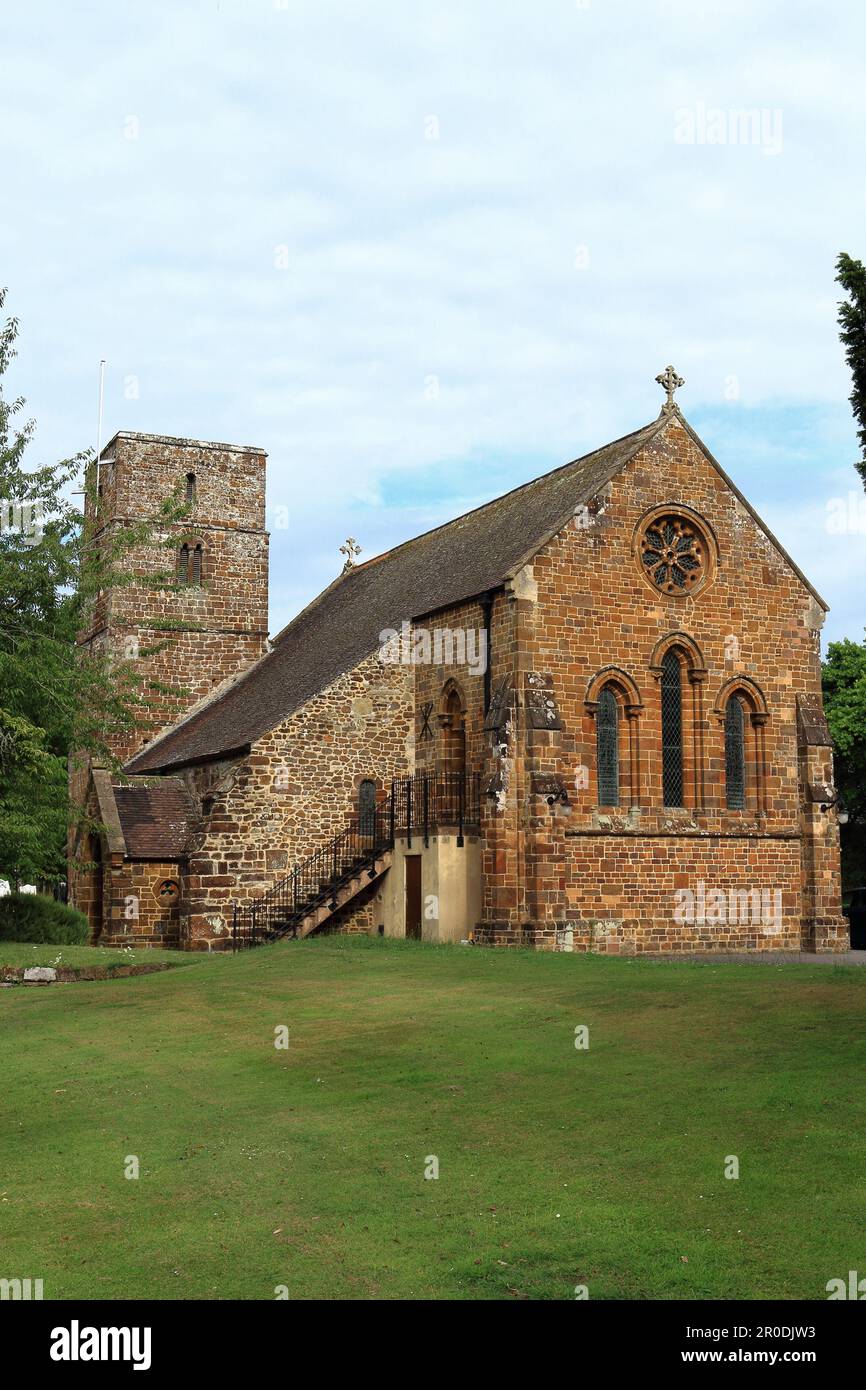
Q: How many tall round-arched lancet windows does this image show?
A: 3